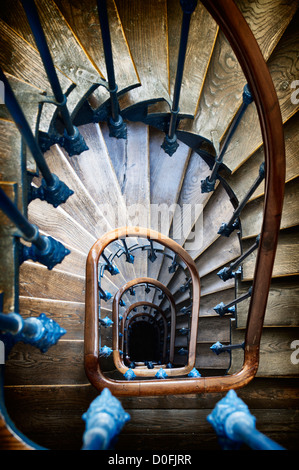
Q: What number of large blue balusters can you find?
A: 13